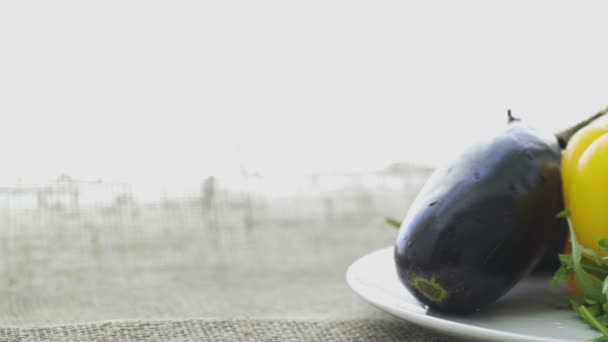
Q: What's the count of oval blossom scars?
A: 1